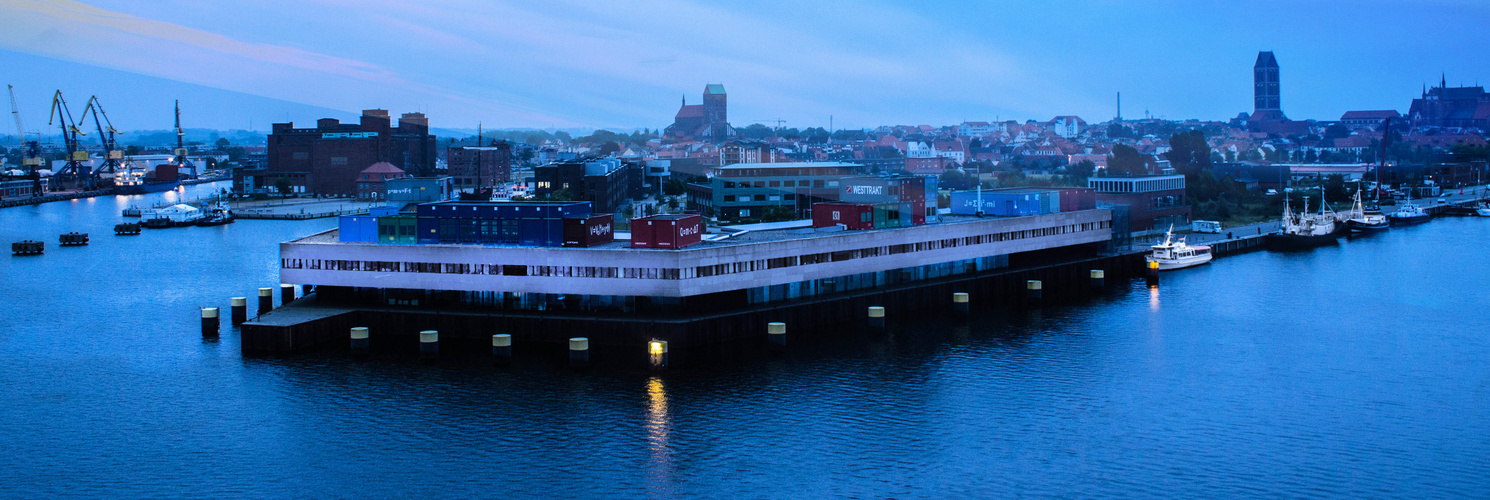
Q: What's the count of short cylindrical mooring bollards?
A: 15